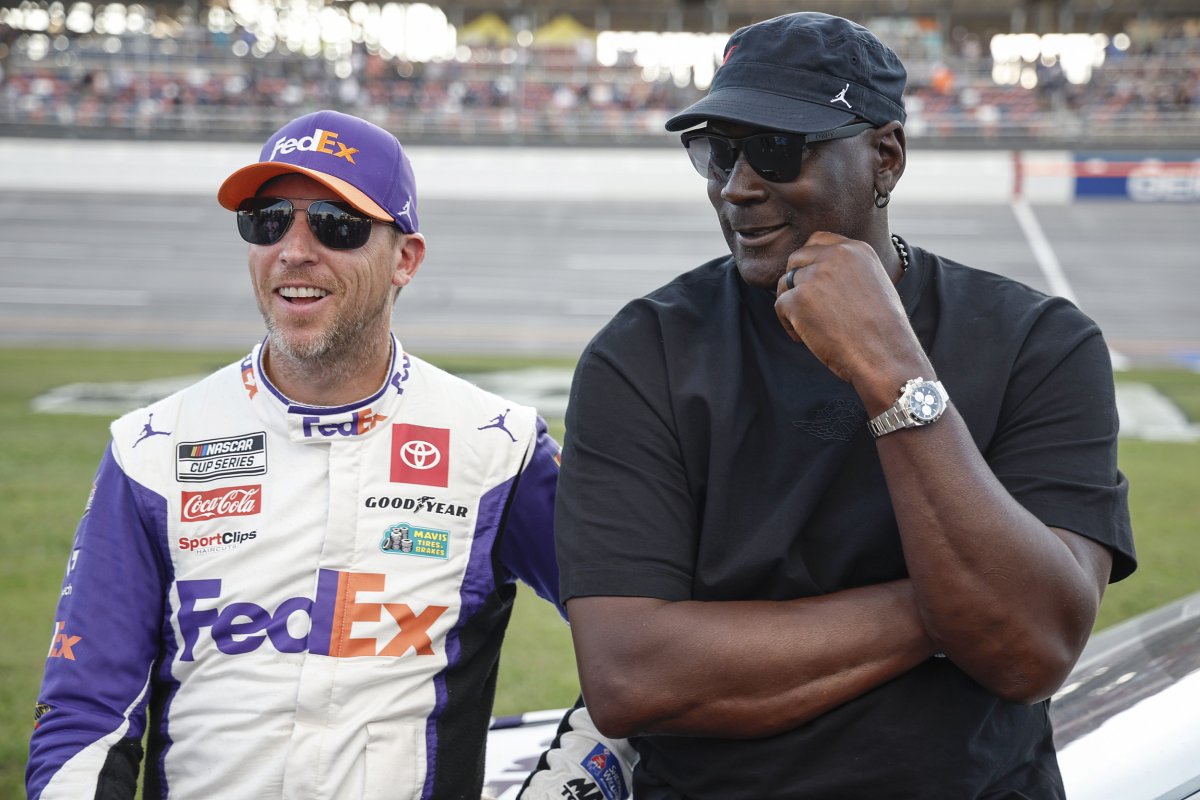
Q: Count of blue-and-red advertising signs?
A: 1